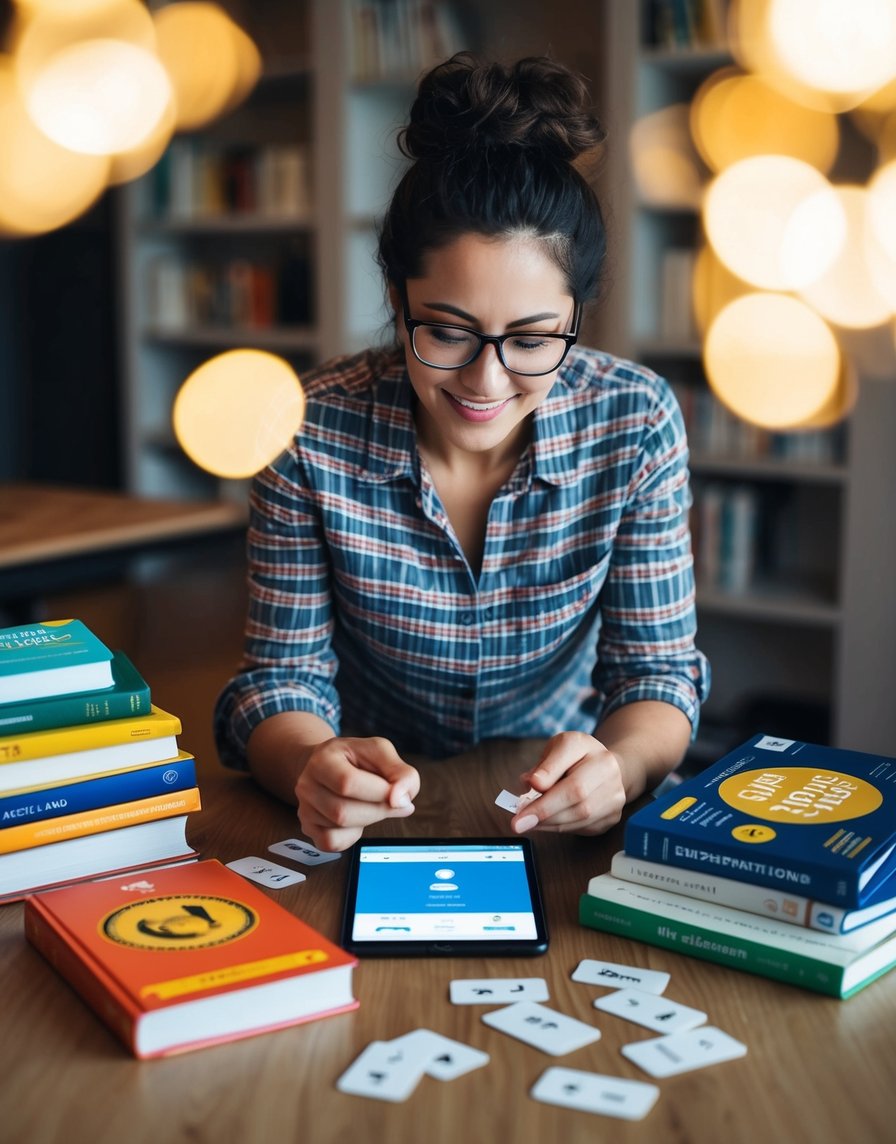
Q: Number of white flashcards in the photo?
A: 11